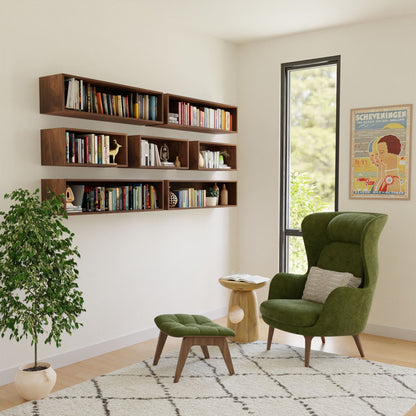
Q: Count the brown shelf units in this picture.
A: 7